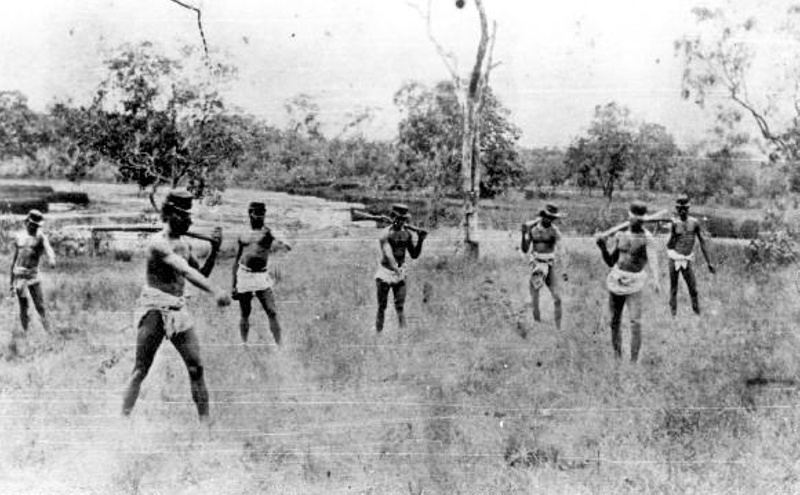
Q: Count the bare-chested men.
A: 7